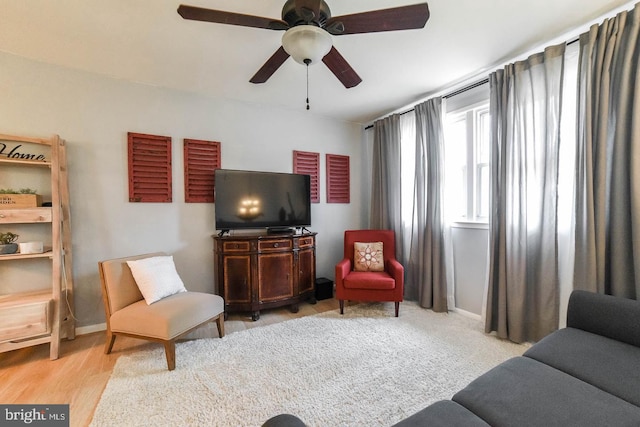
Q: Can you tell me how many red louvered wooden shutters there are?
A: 4